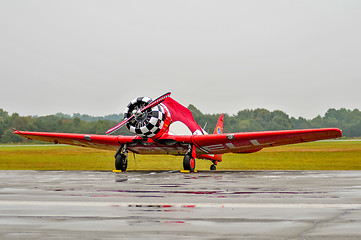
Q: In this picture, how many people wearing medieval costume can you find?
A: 0